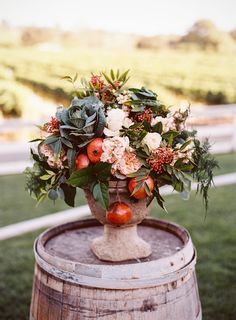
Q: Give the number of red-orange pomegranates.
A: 4